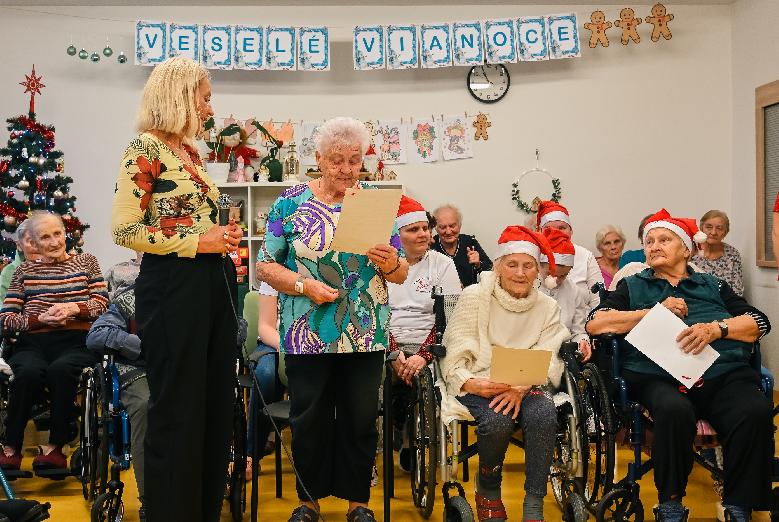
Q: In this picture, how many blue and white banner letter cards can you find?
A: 13